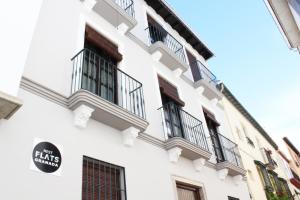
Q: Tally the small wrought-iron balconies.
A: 6